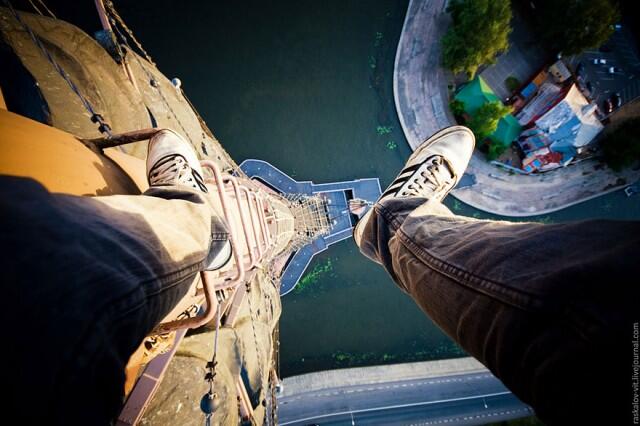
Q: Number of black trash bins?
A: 0